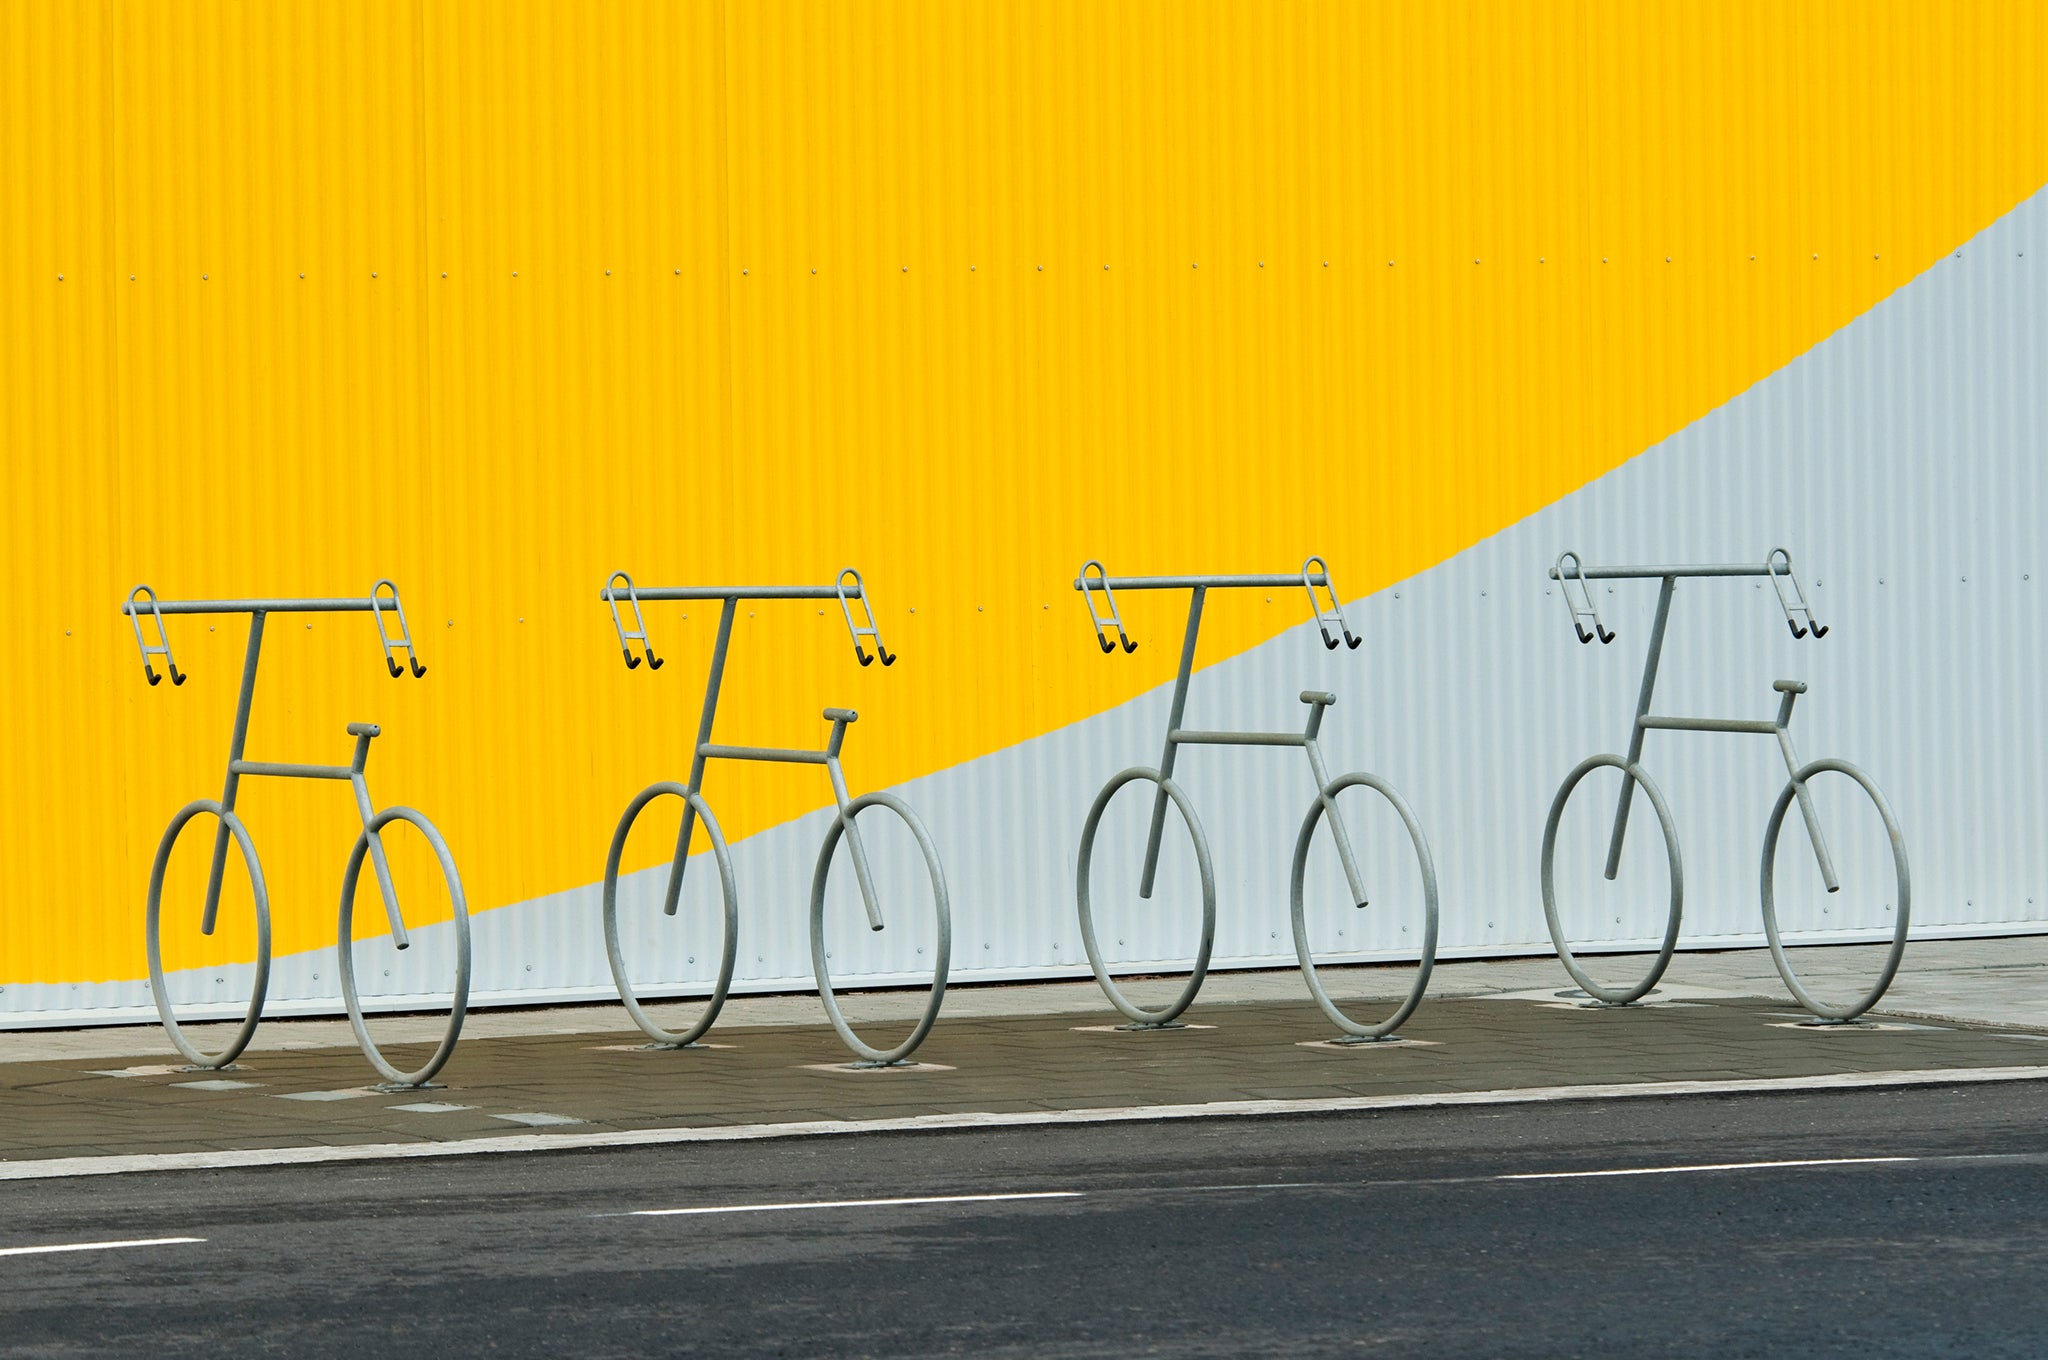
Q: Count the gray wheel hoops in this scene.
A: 8